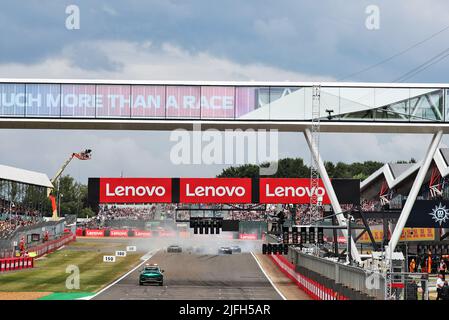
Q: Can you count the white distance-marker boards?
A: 3